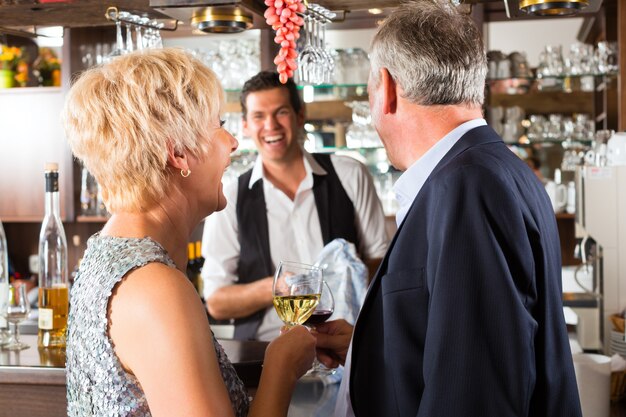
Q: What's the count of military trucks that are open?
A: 0